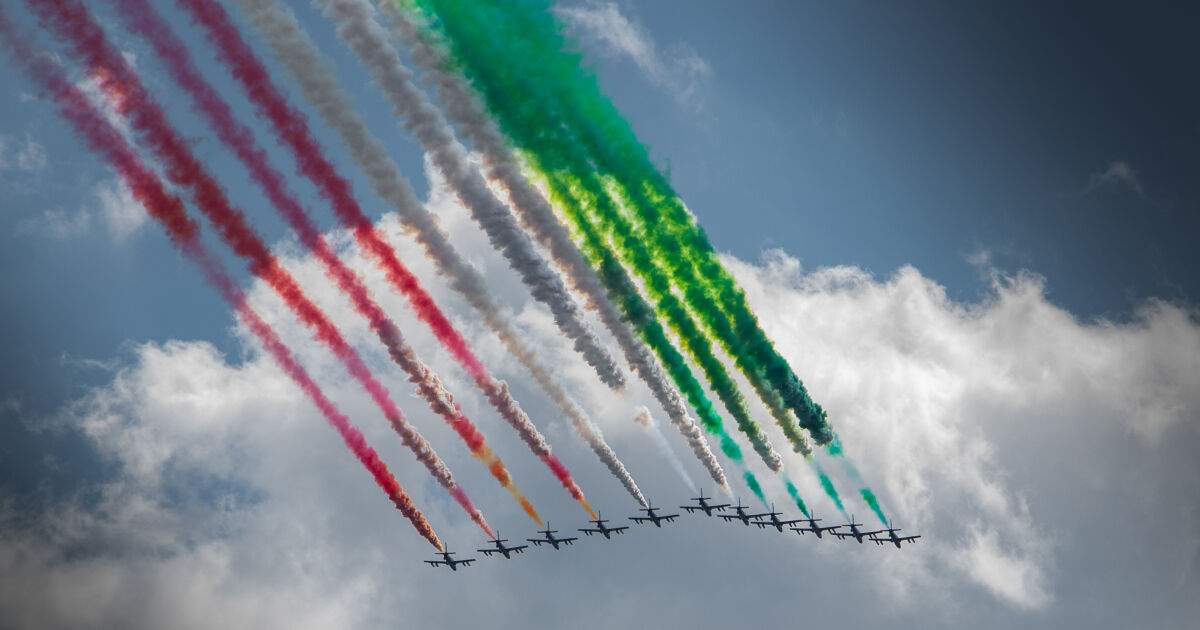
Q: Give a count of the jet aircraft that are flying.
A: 11